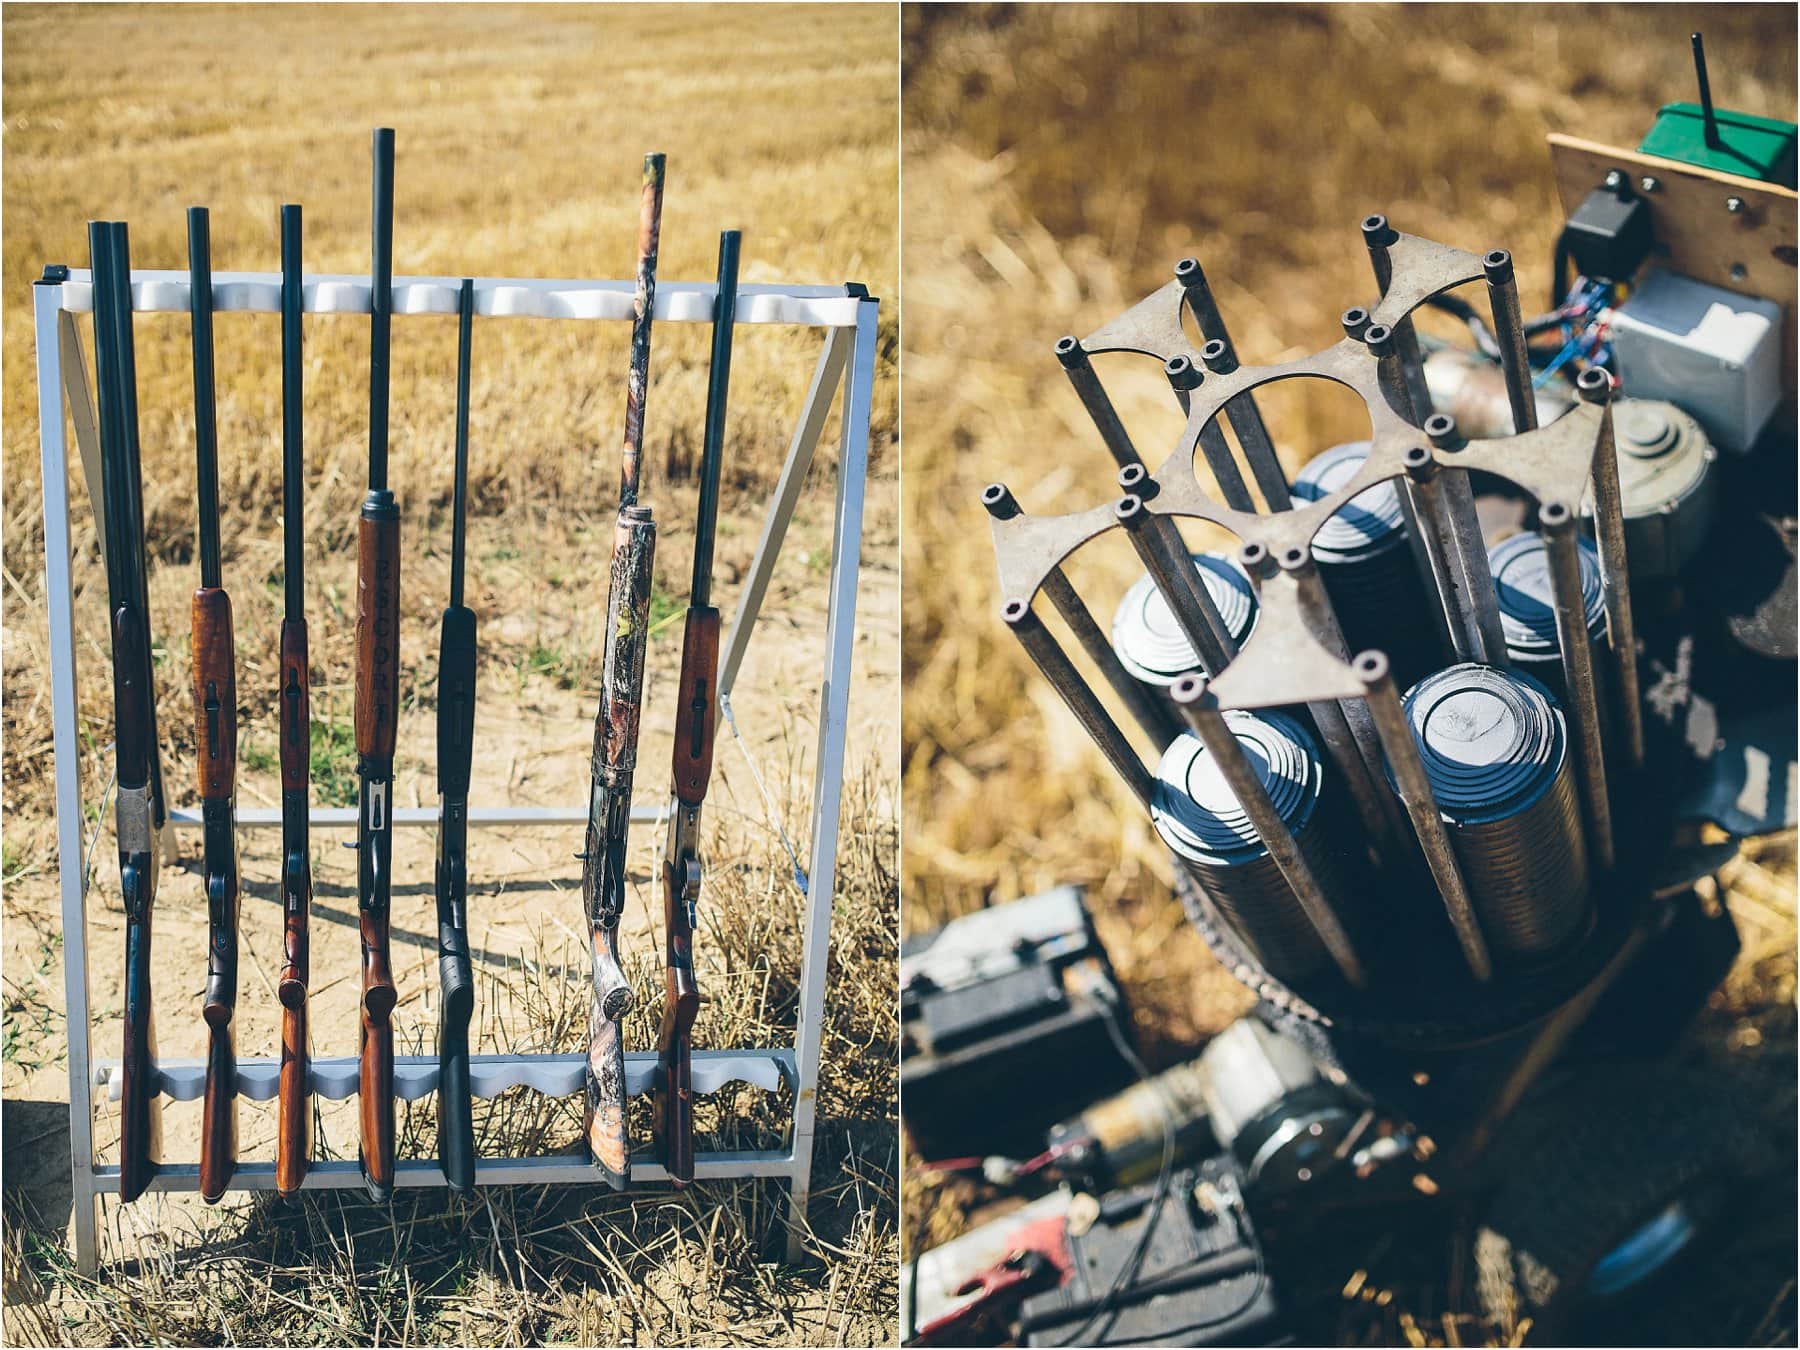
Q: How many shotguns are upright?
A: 7